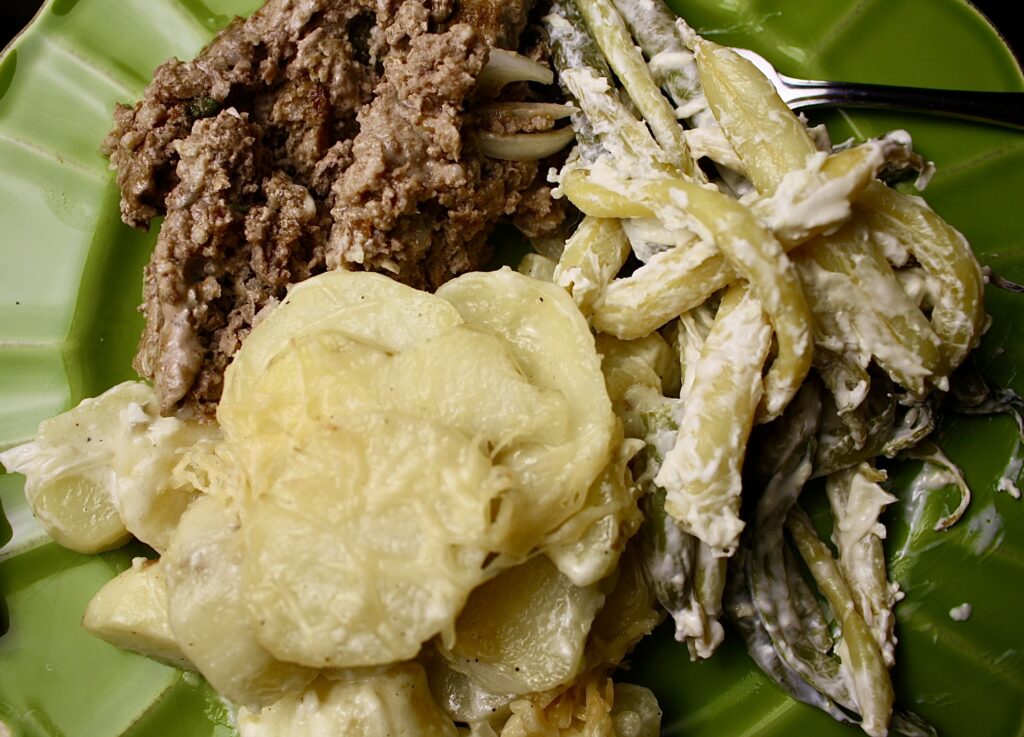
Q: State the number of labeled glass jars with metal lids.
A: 0